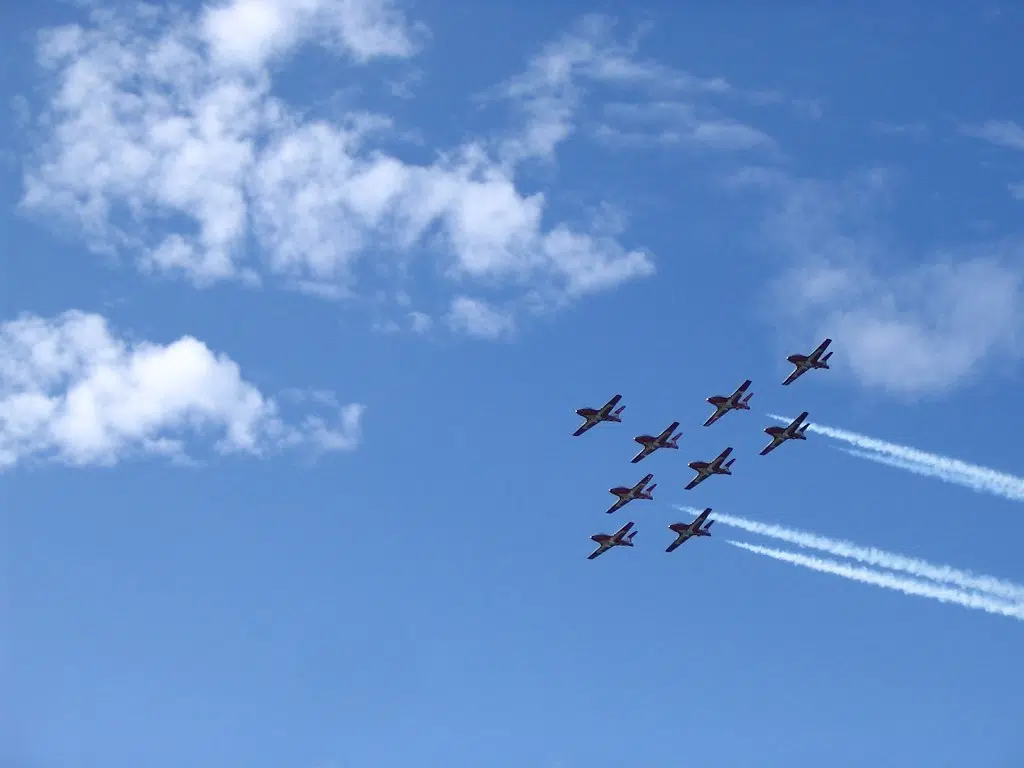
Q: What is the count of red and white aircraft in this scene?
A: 9